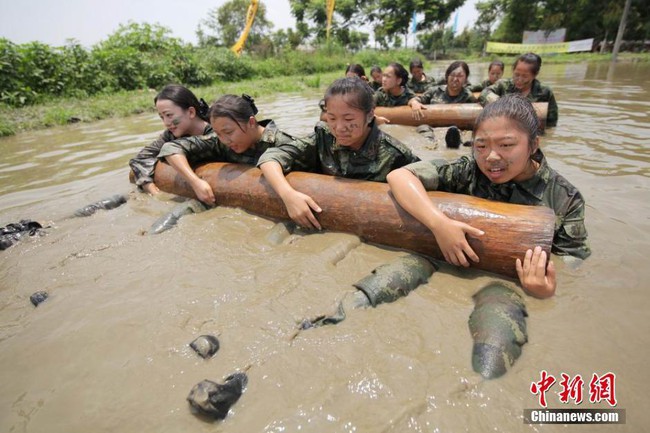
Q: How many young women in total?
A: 11